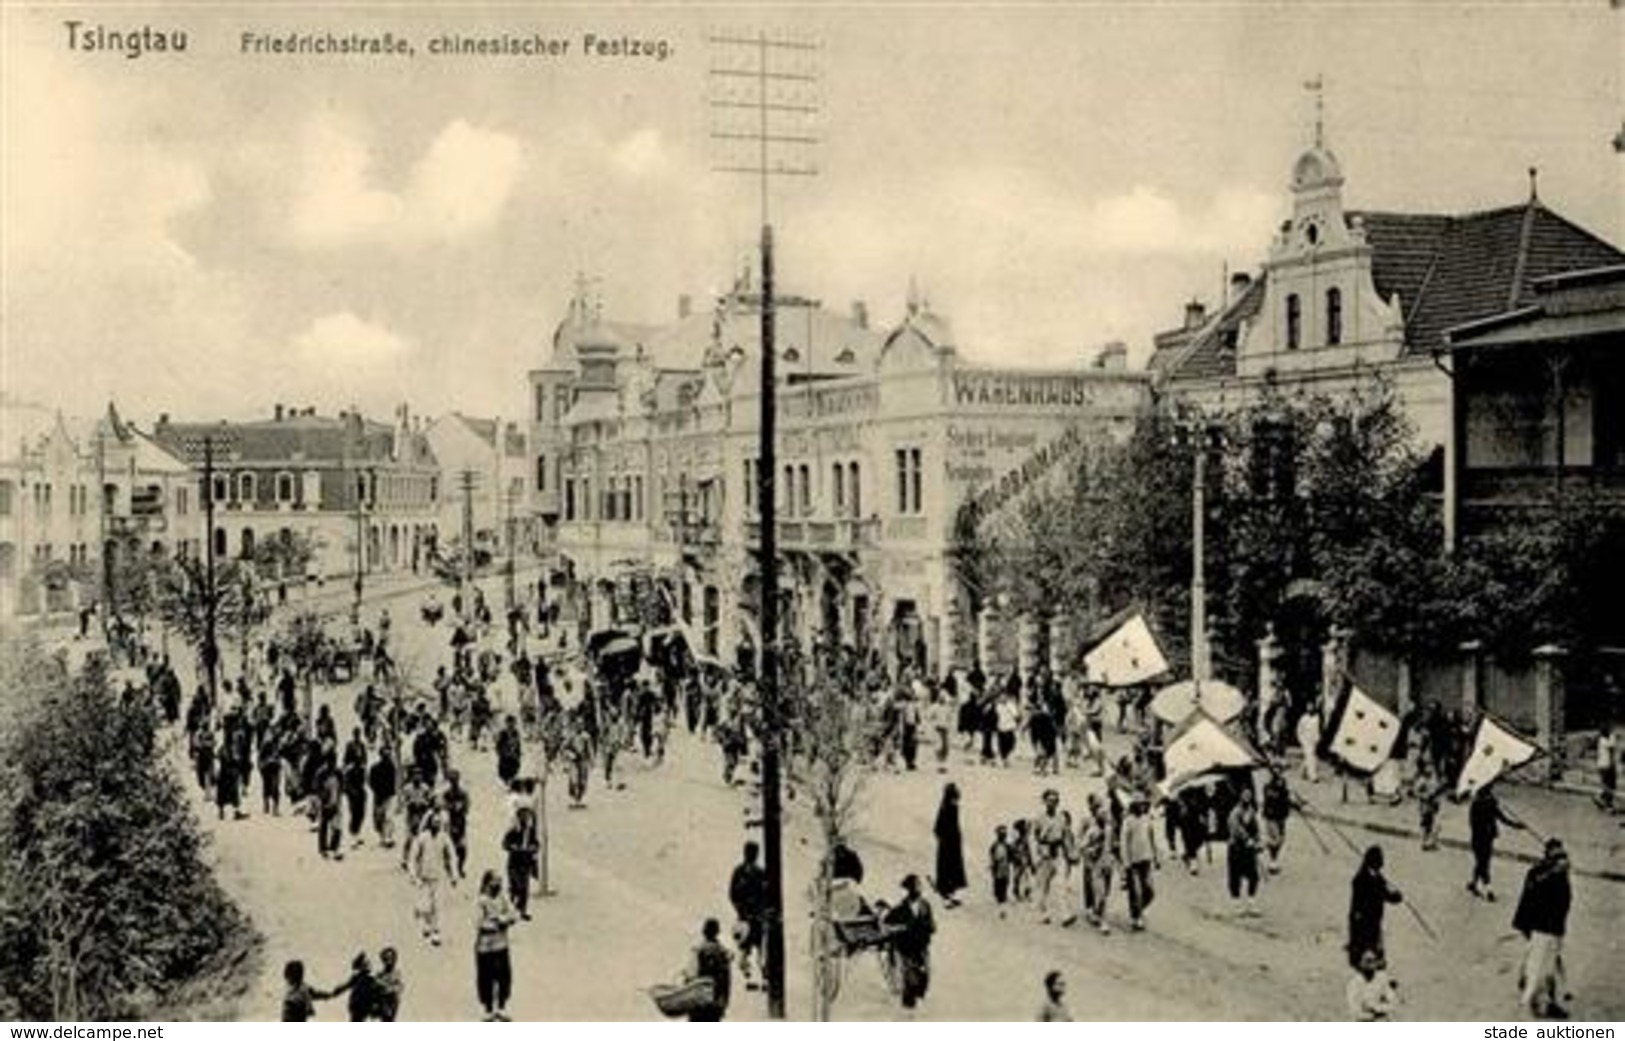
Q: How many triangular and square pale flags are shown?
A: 4